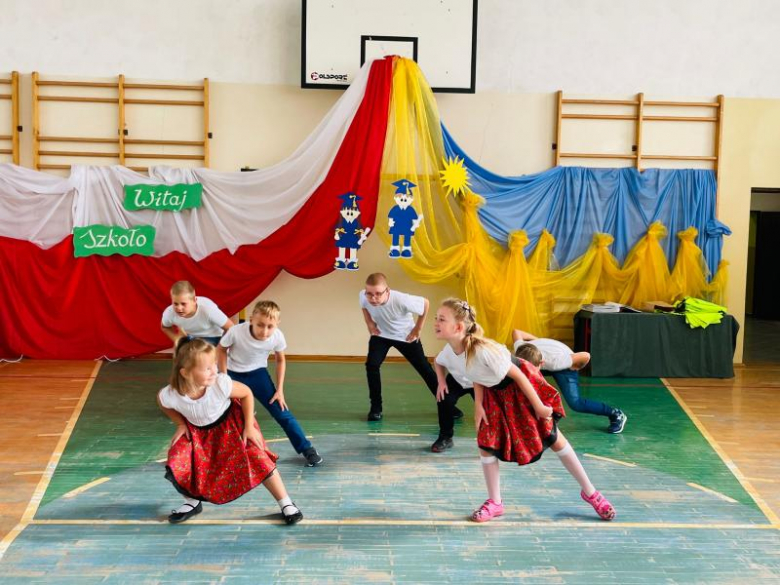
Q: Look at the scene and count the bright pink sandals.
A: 2